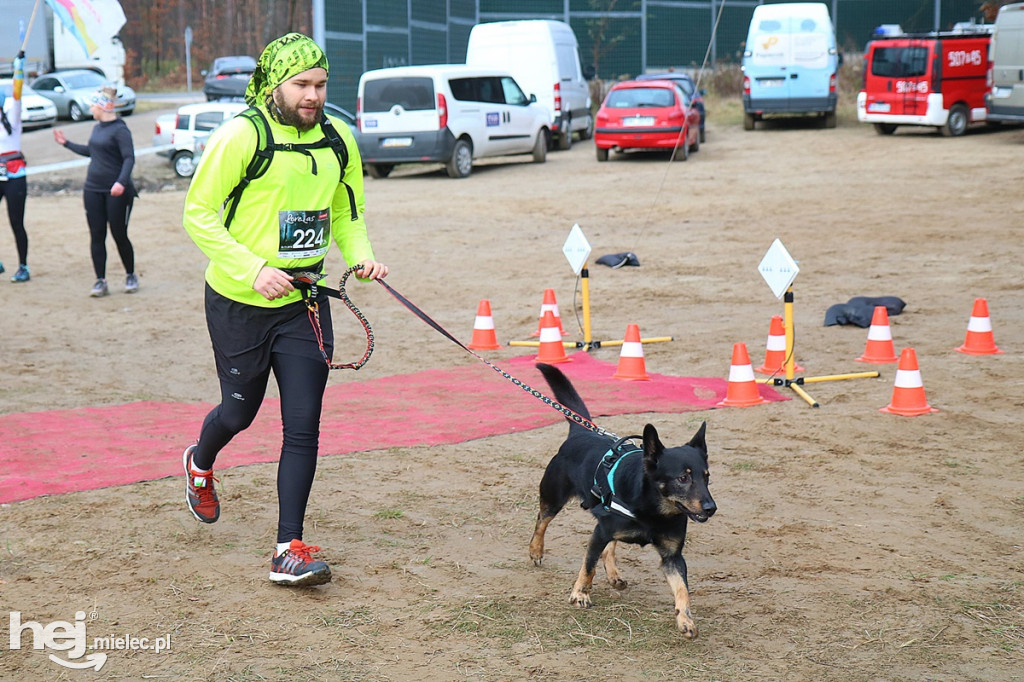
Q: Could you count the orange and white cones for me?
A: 9